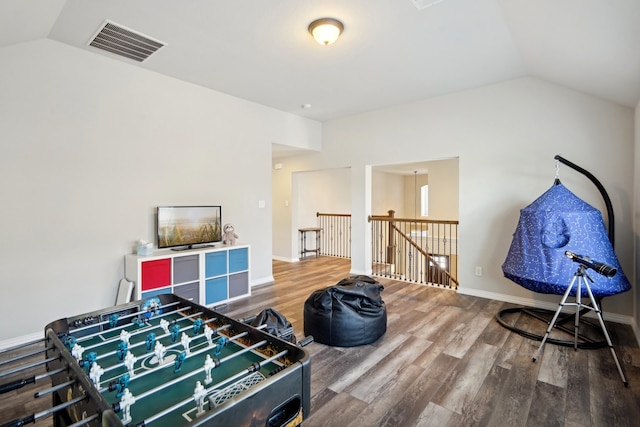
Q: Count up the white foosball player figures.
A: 11